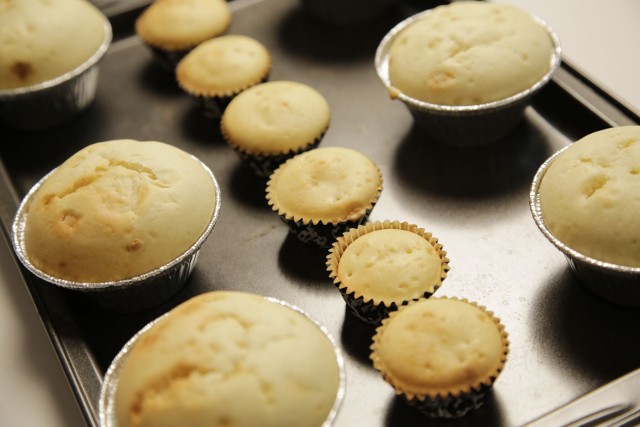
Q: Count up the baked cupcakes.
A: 11